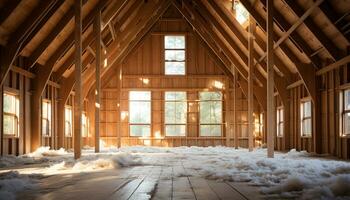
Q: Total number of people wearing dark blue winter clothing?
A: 0